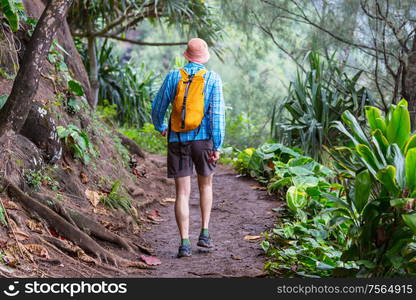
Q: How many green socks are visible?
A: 2